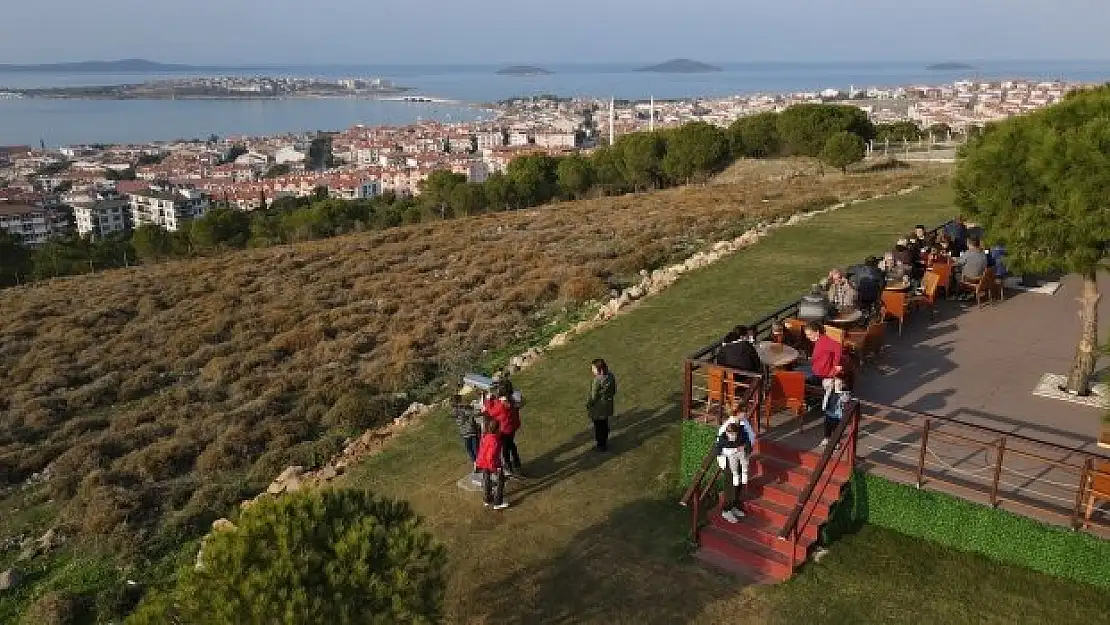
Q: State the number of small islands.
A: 3